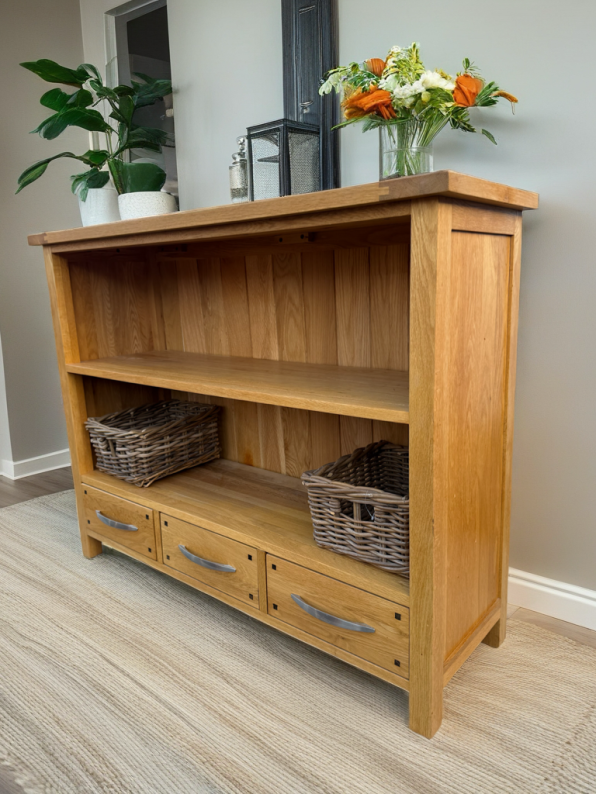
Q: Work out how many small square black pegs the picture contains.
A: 12